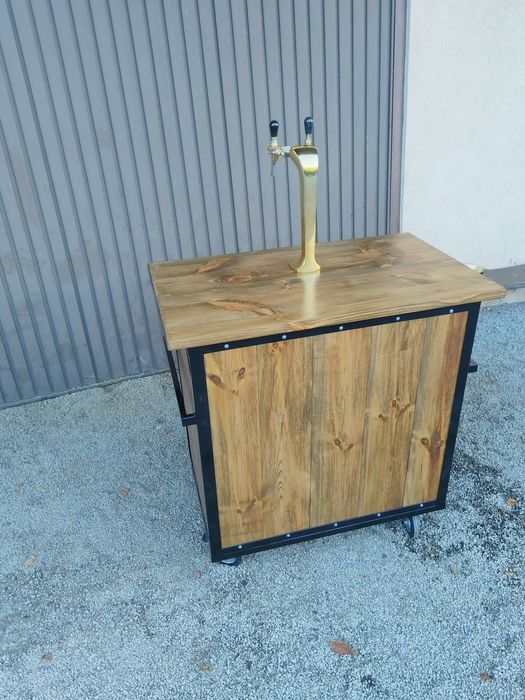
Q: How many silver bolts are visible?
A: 10